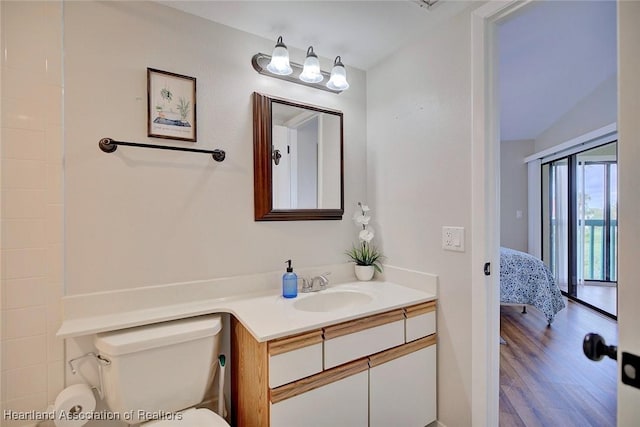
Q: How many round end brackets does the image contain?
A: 2